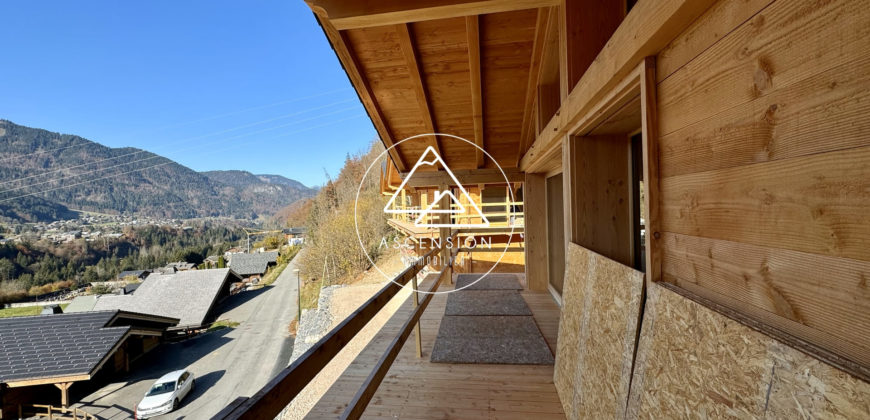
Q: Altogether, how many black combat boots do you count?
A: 0